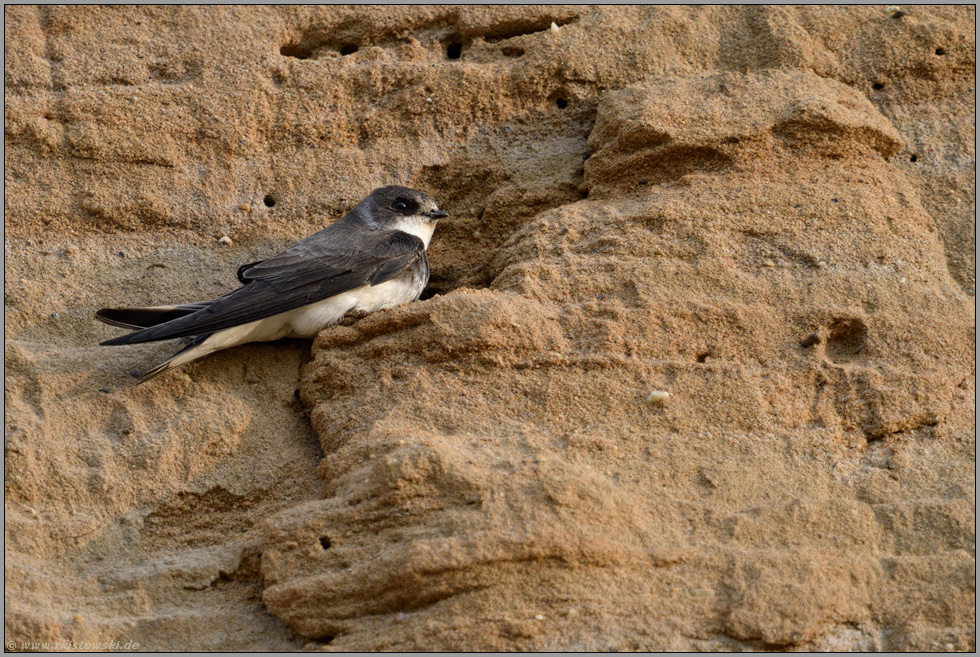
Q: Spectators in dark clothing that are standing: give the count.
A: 0